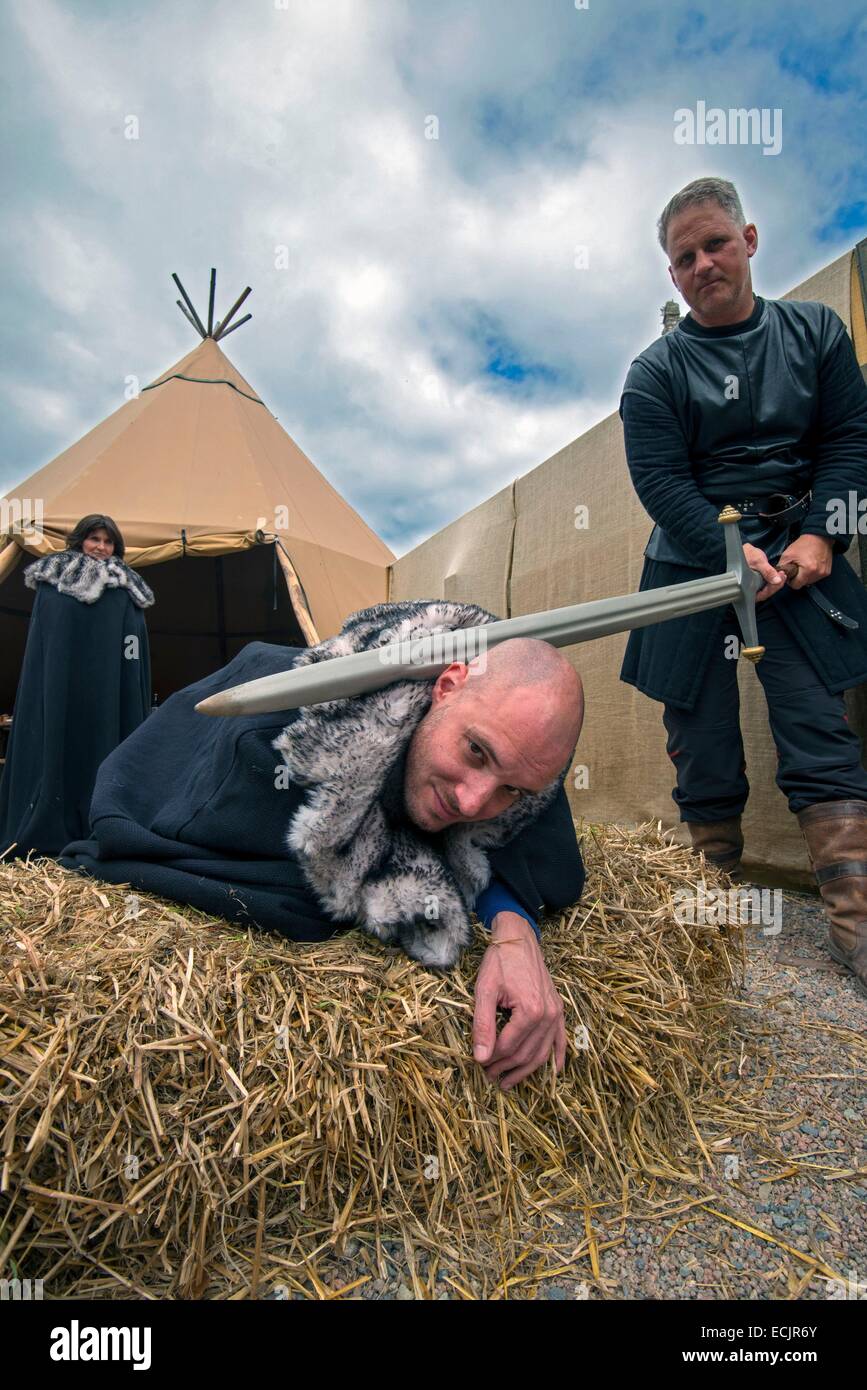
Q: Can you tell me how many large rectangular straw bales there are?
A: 1